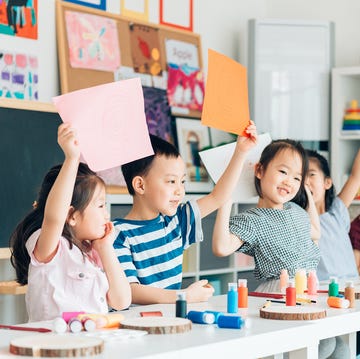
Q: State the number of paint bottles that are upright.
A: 9